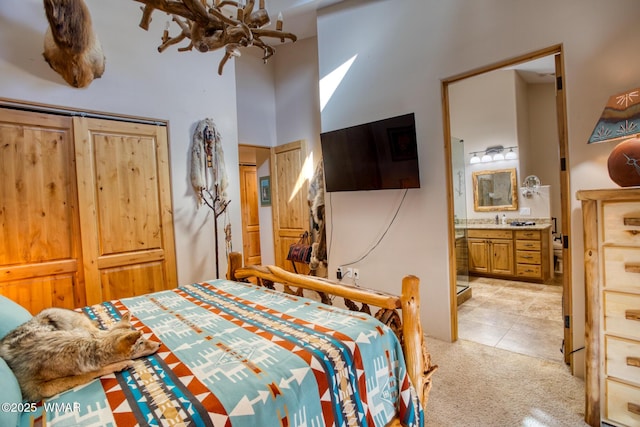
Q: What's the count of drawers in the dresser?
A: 5